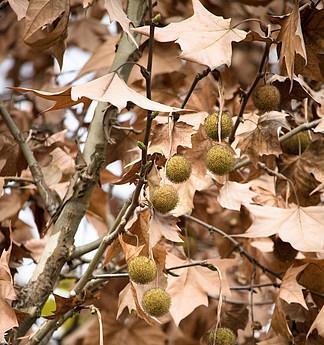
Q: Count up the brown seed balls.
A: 9